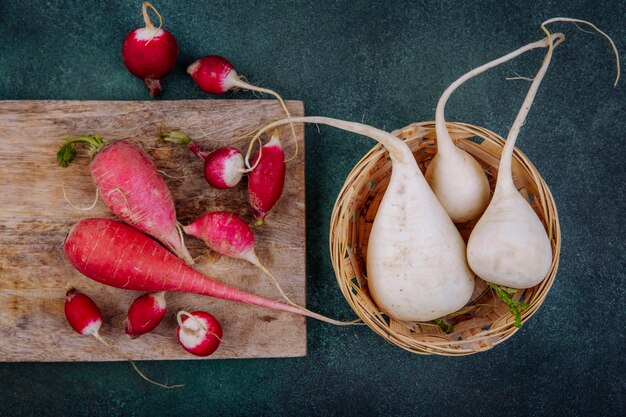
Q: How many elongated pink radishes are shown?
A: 2